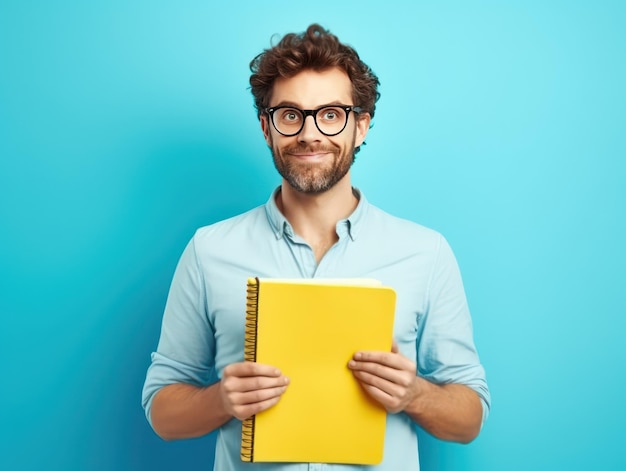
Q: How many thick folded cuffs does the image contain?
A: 2